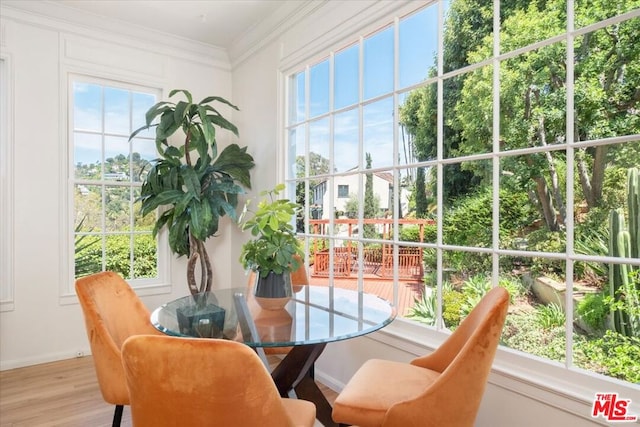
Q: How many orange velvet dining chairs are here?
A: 4